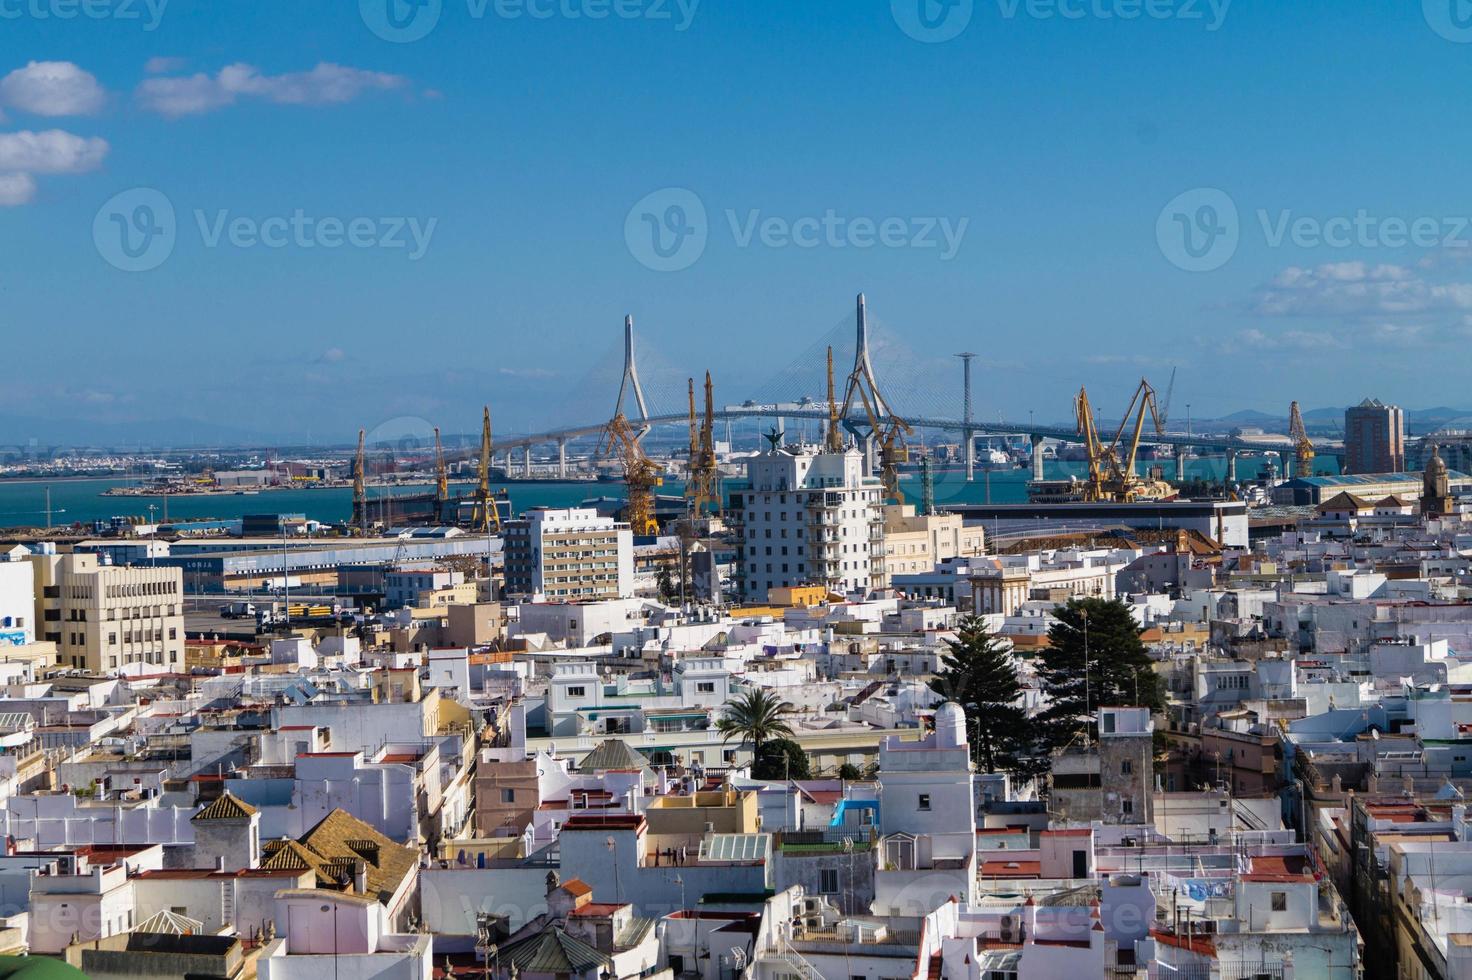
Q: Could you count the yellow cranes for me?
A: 11